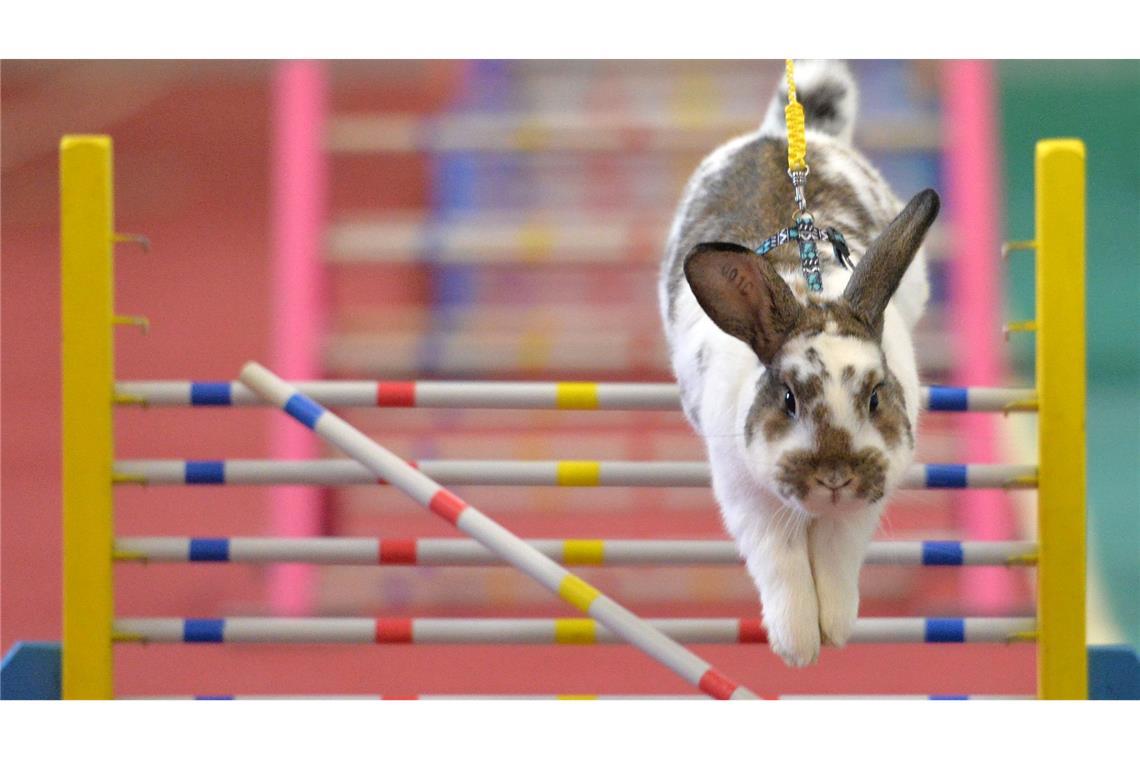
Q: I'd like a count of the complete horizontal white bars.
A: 4